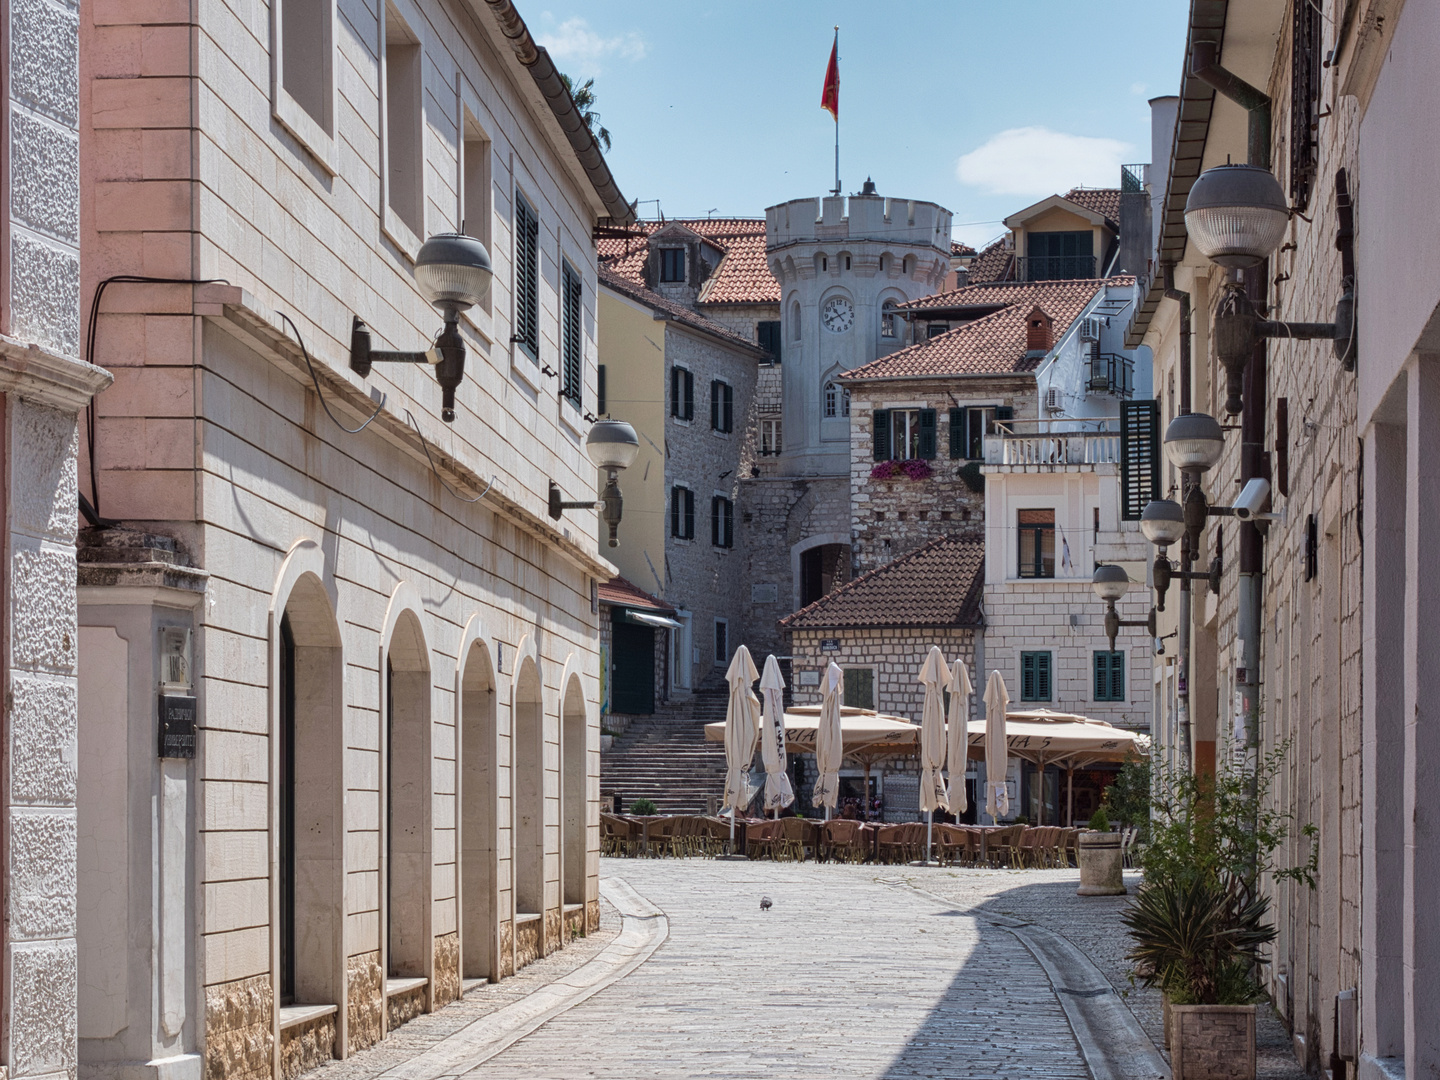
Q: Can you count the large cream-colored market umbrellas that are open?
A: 2